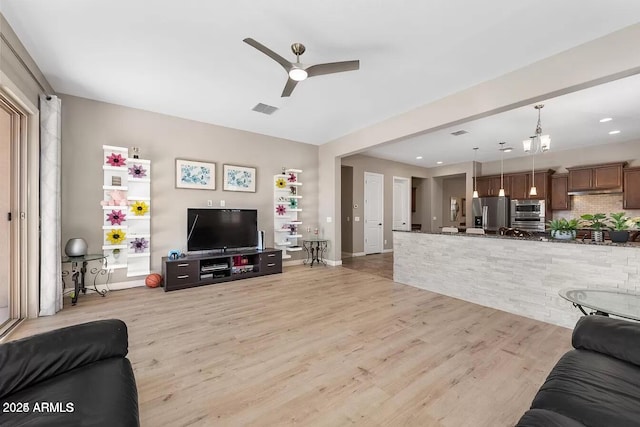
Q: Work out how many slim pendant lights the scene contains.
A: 3